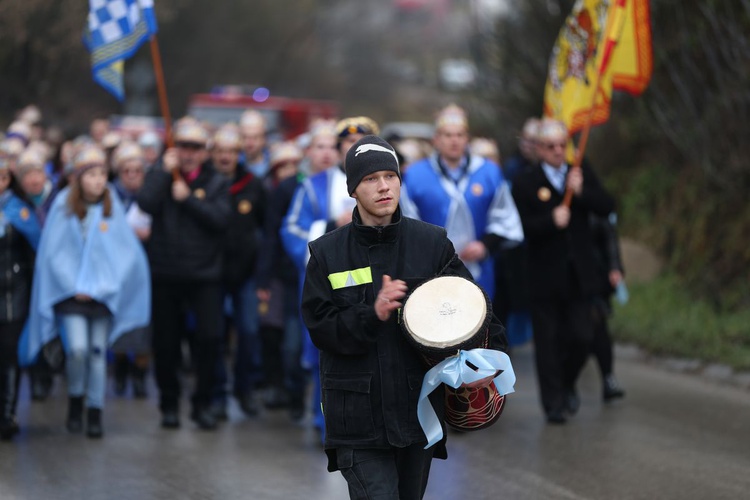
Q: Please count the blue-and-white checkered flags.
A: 1